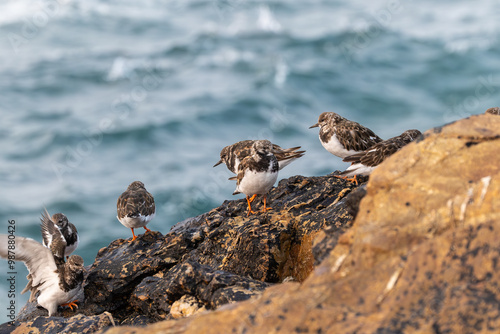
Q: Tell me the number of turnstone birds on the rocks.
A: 7